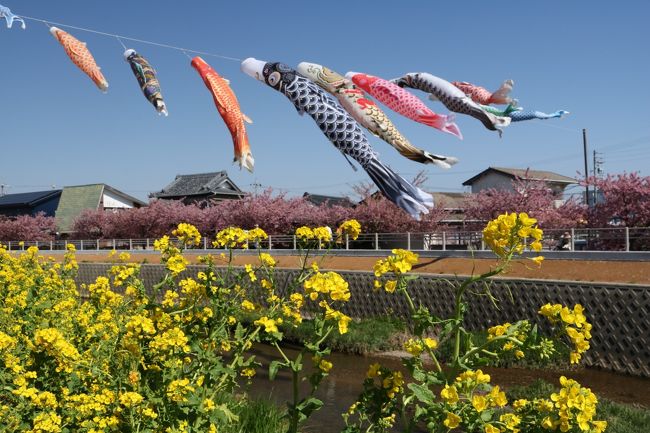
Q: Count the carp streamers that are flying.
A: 11